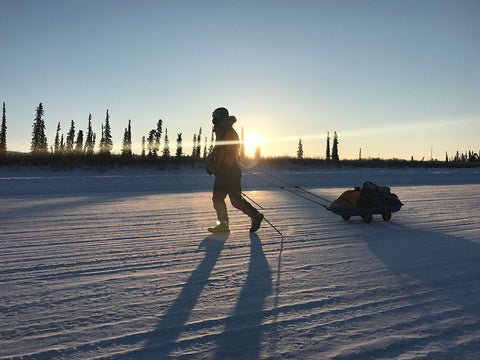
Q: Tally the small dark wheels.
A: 3